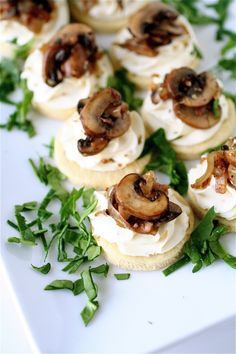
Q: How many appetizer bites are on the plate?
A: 8